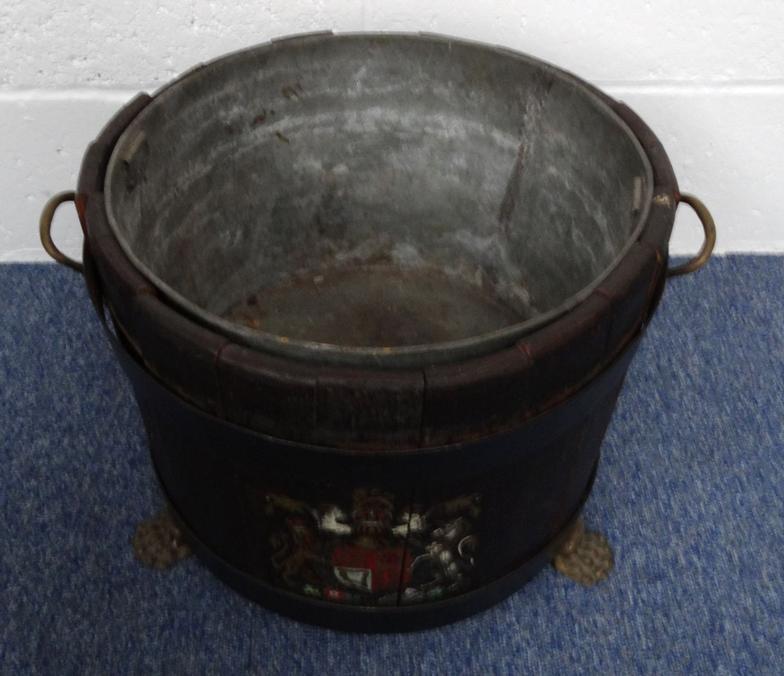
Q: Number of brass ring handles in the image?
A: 2